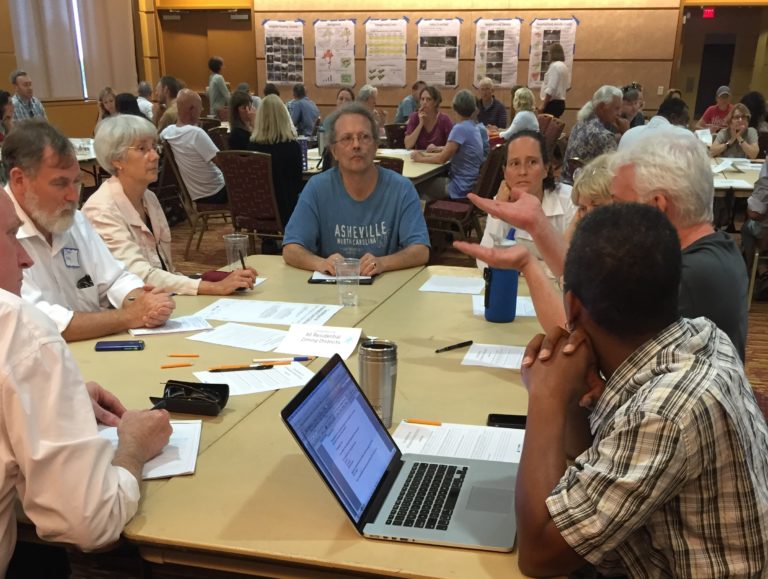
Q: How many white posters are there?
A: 6